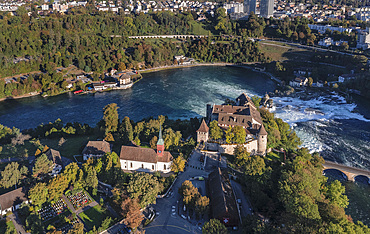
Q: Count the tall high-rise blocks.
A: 2